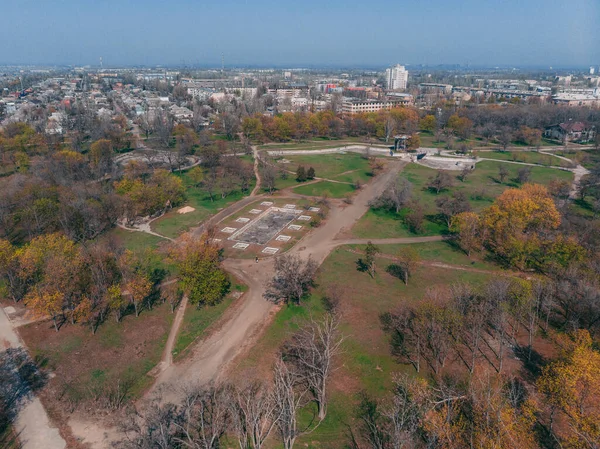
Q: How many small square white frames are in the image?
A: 12